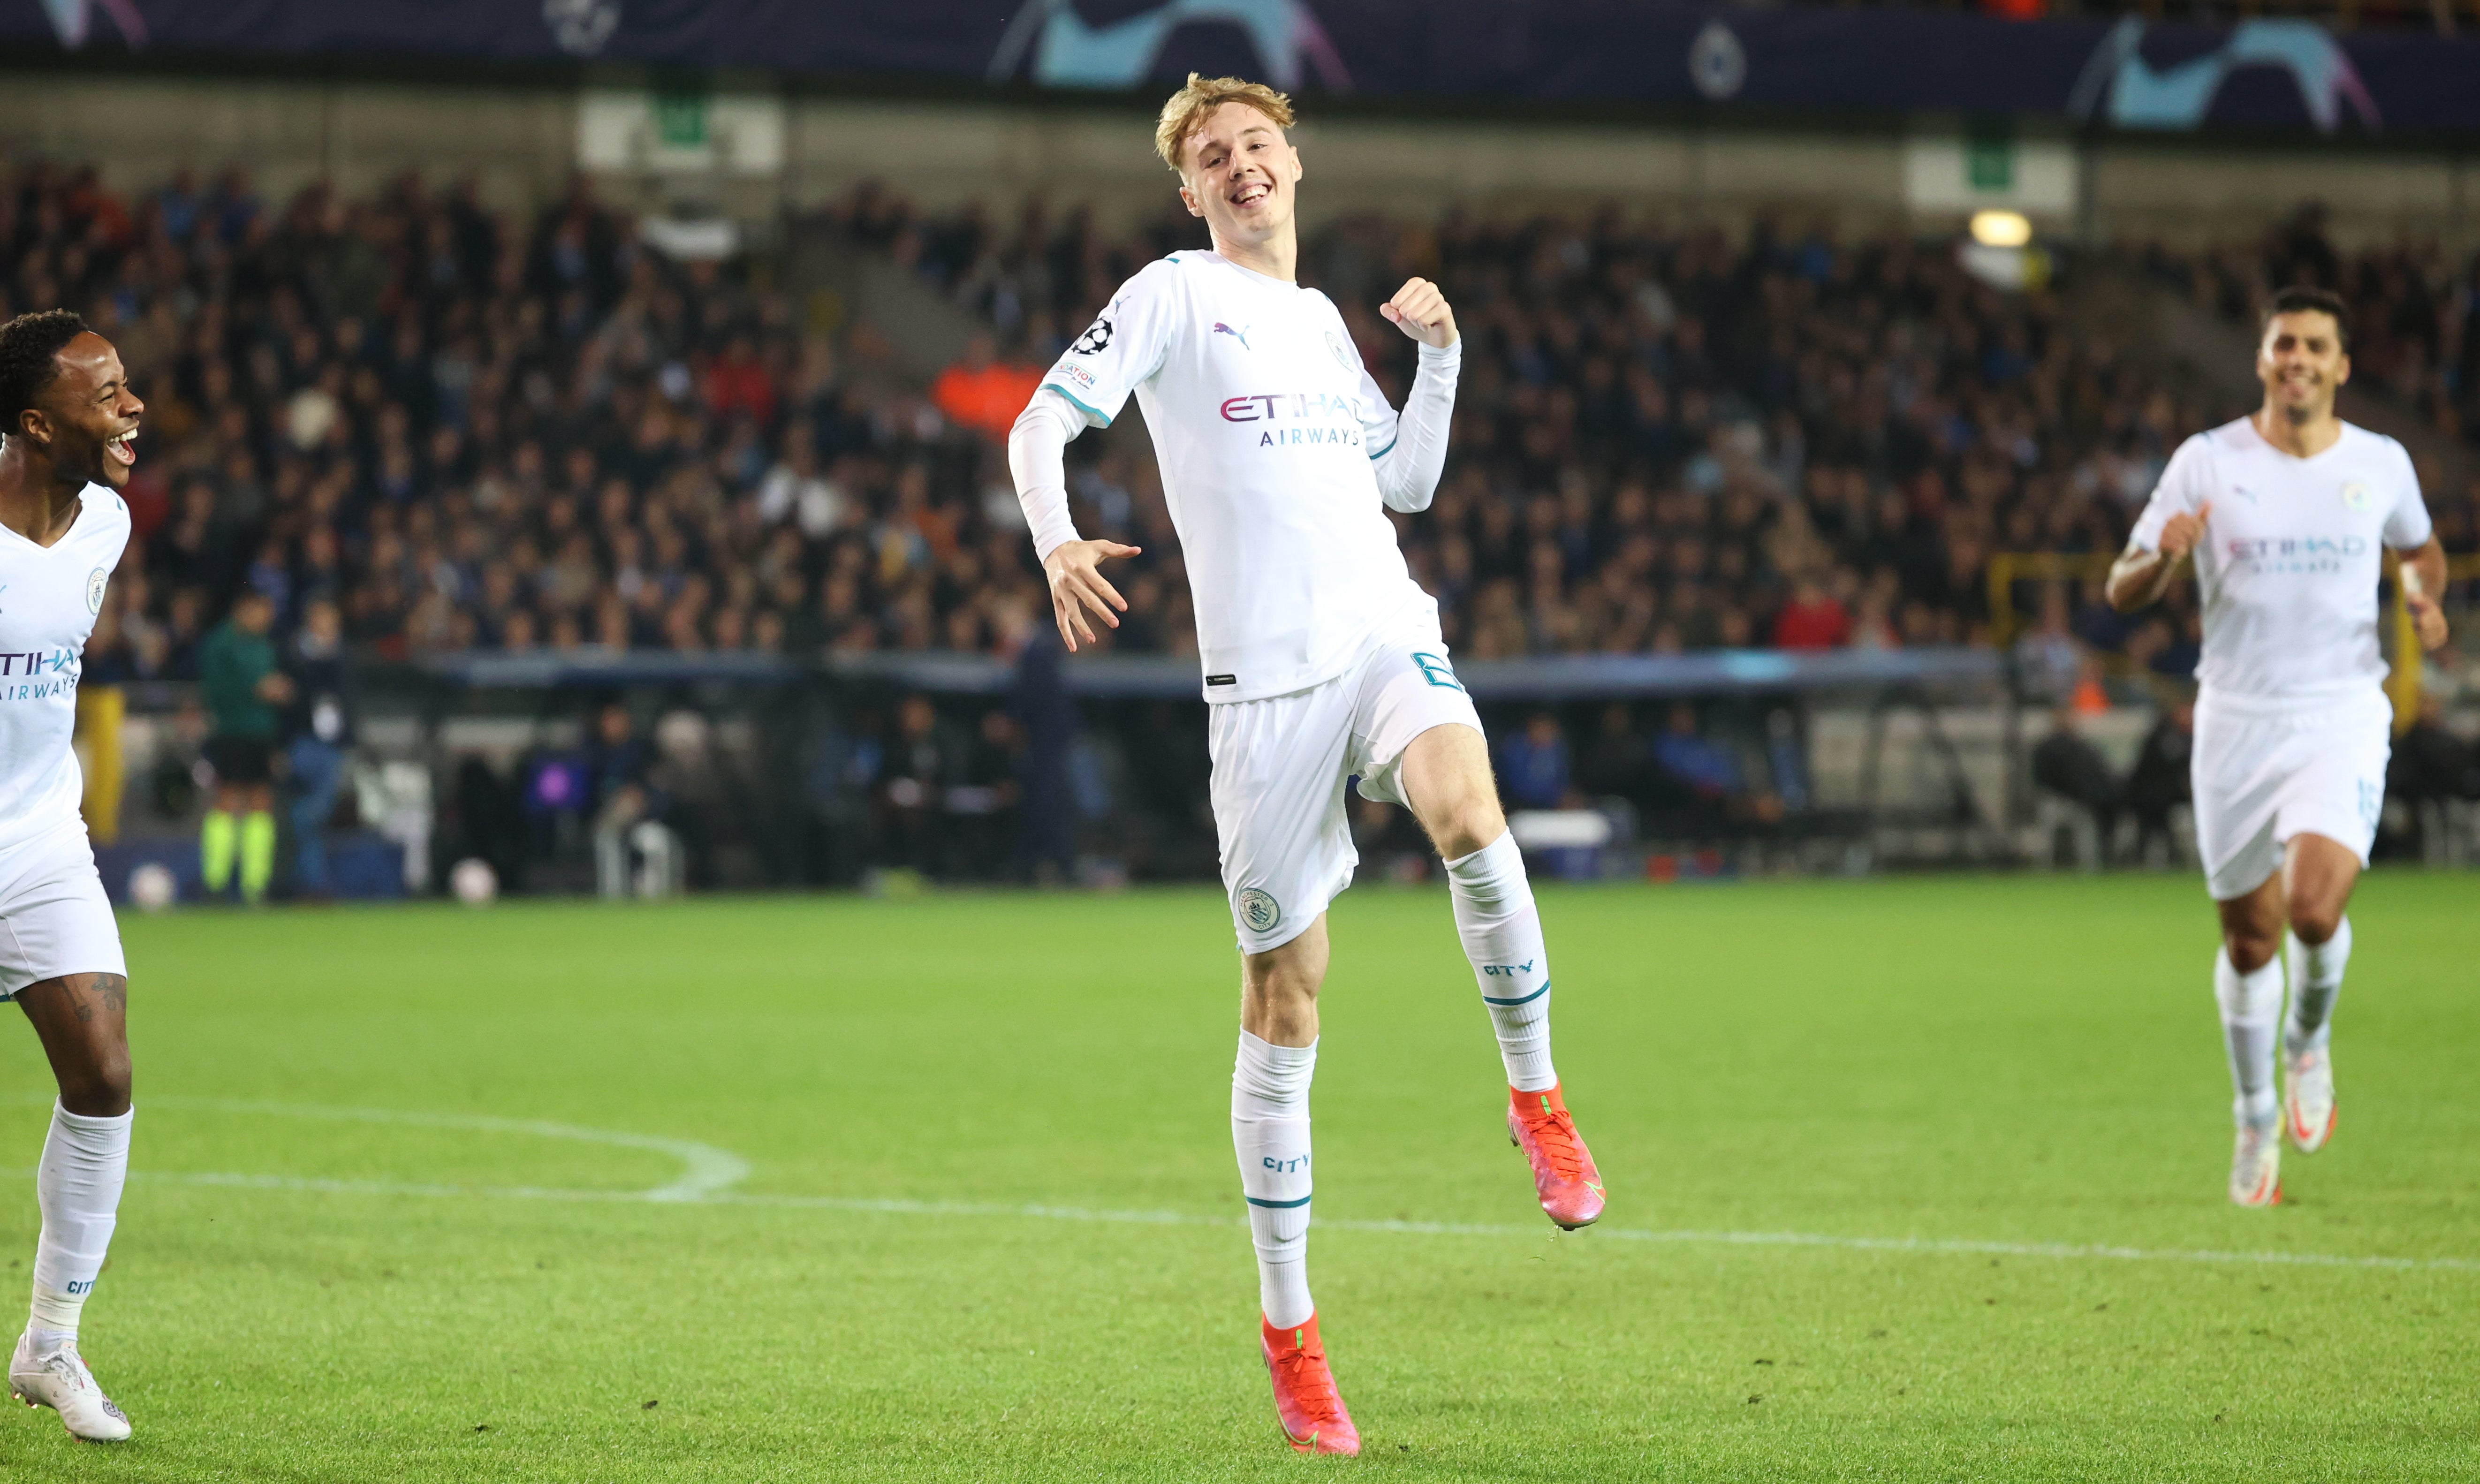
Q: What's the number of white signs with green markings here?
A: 2